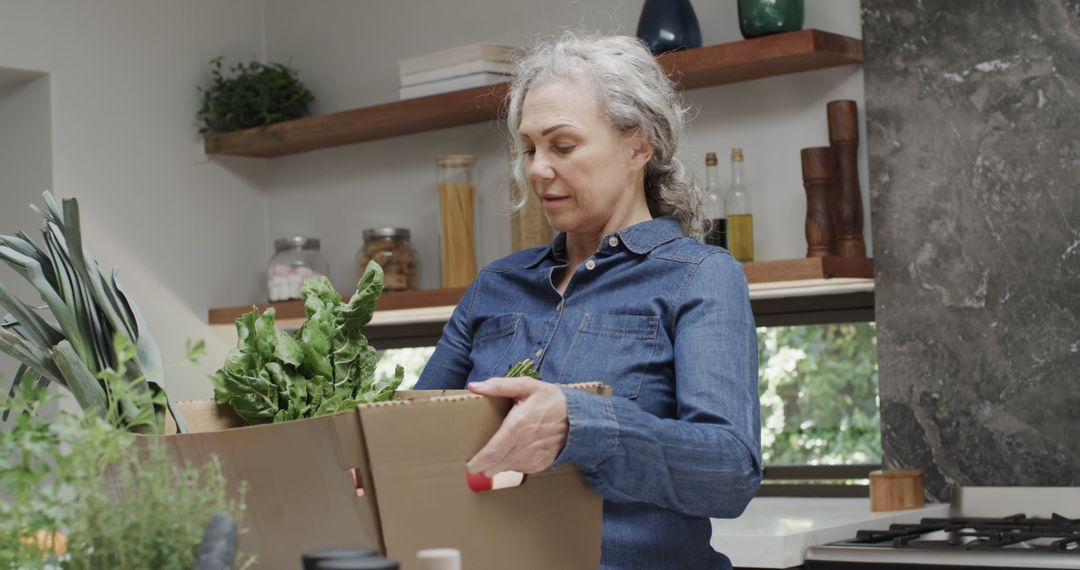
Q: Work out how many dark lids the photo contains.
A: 2